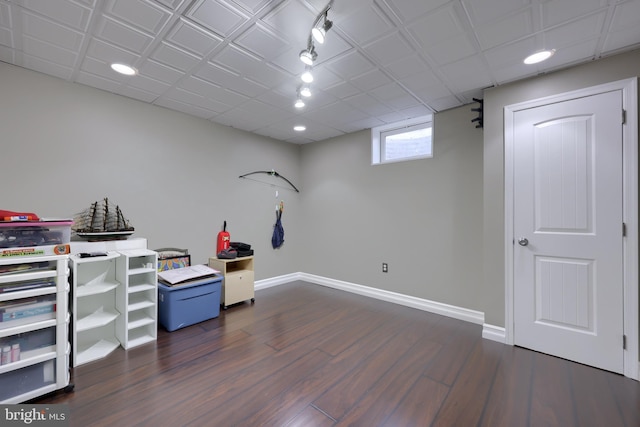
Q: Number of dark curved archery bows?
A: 1